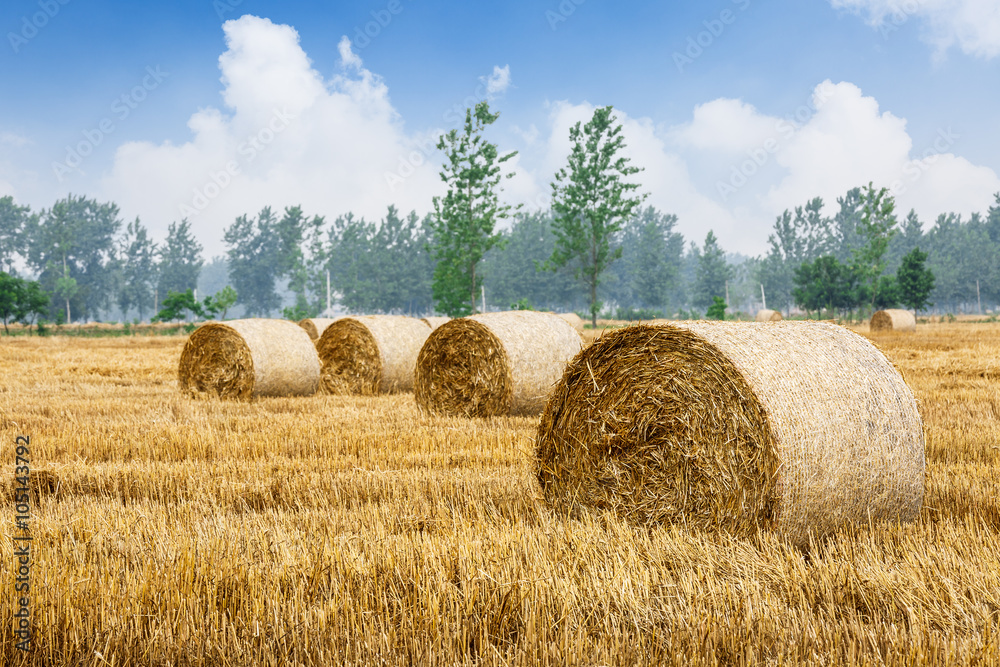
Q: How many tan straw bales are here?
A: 9